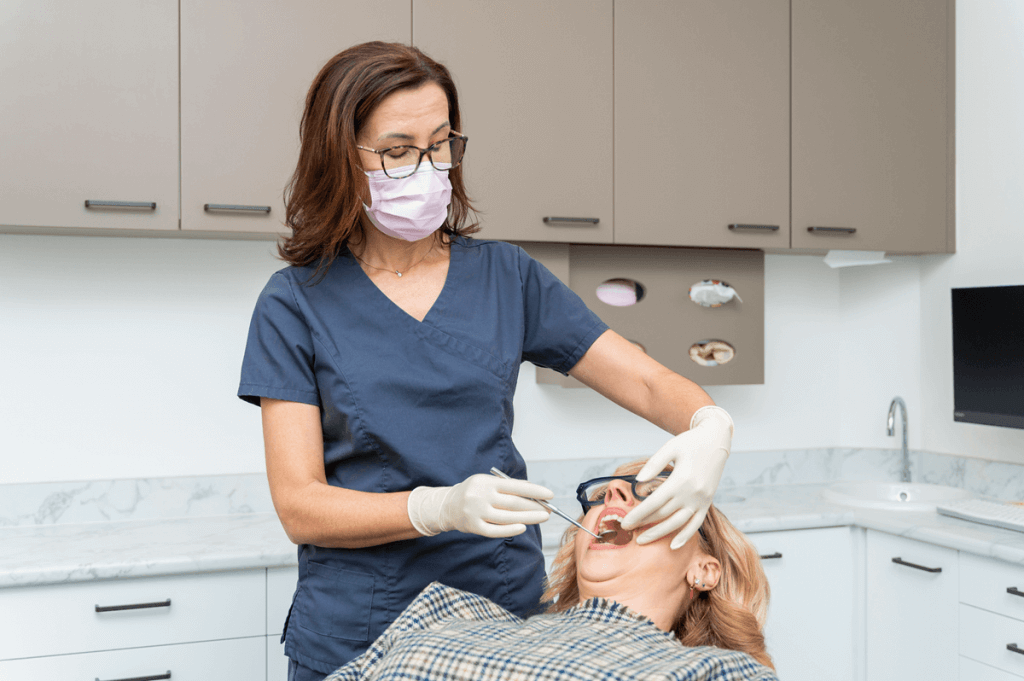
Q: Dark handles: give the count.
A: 11